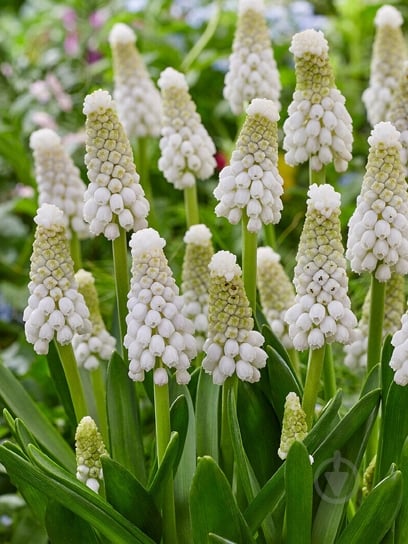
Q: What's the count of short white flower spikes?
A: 2